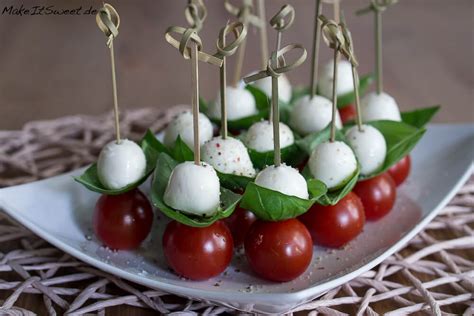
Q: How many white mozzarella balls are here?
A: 13